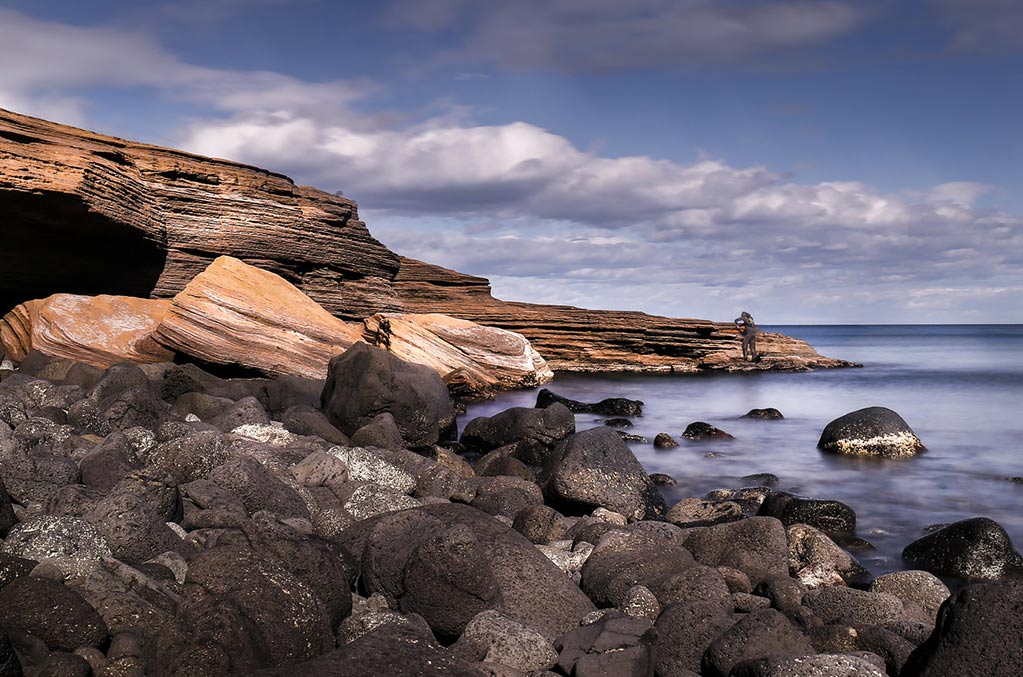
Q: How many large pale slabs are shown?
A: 3